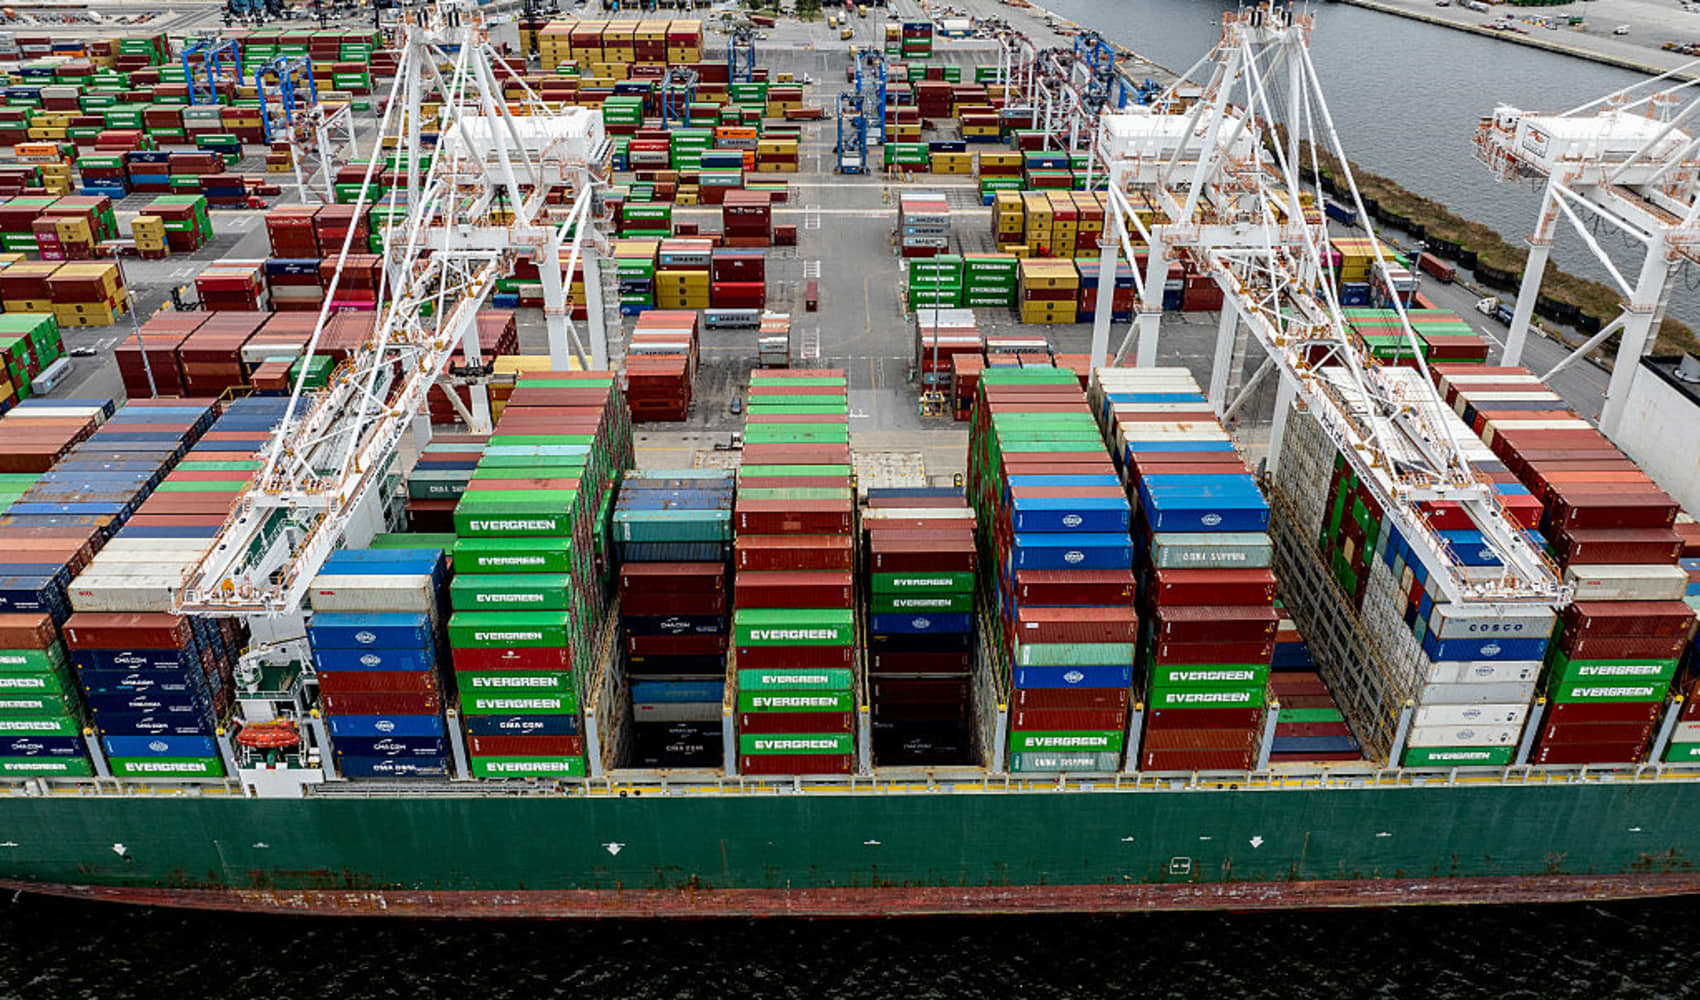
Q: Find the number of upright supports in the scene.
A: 13